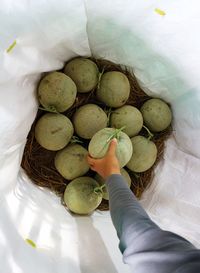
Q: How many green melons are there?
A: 12